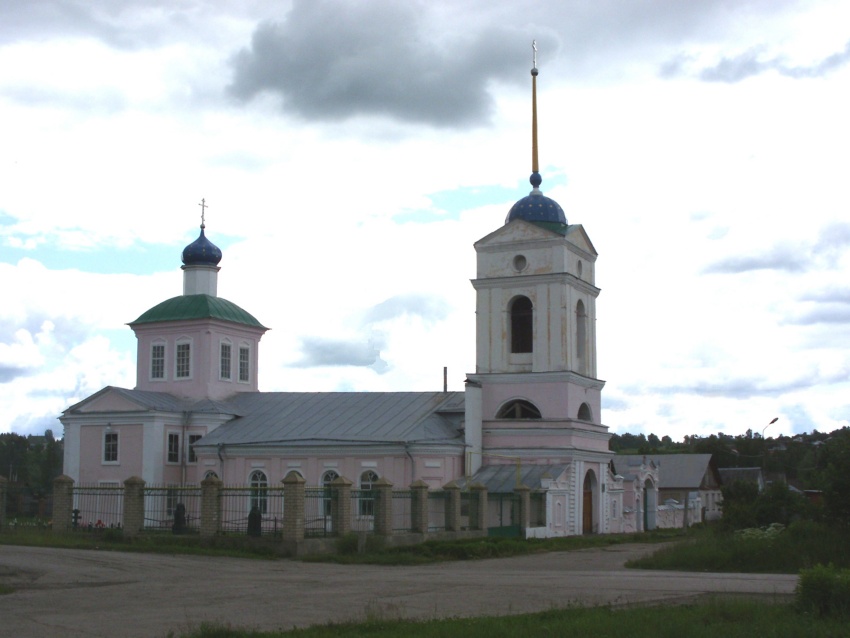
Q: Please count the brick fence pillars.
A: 11